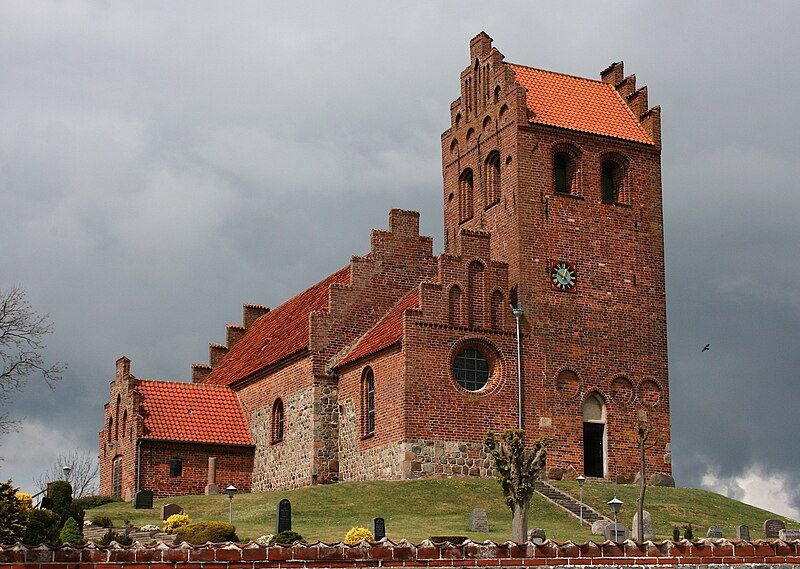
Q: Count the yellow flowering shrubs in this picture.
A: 3